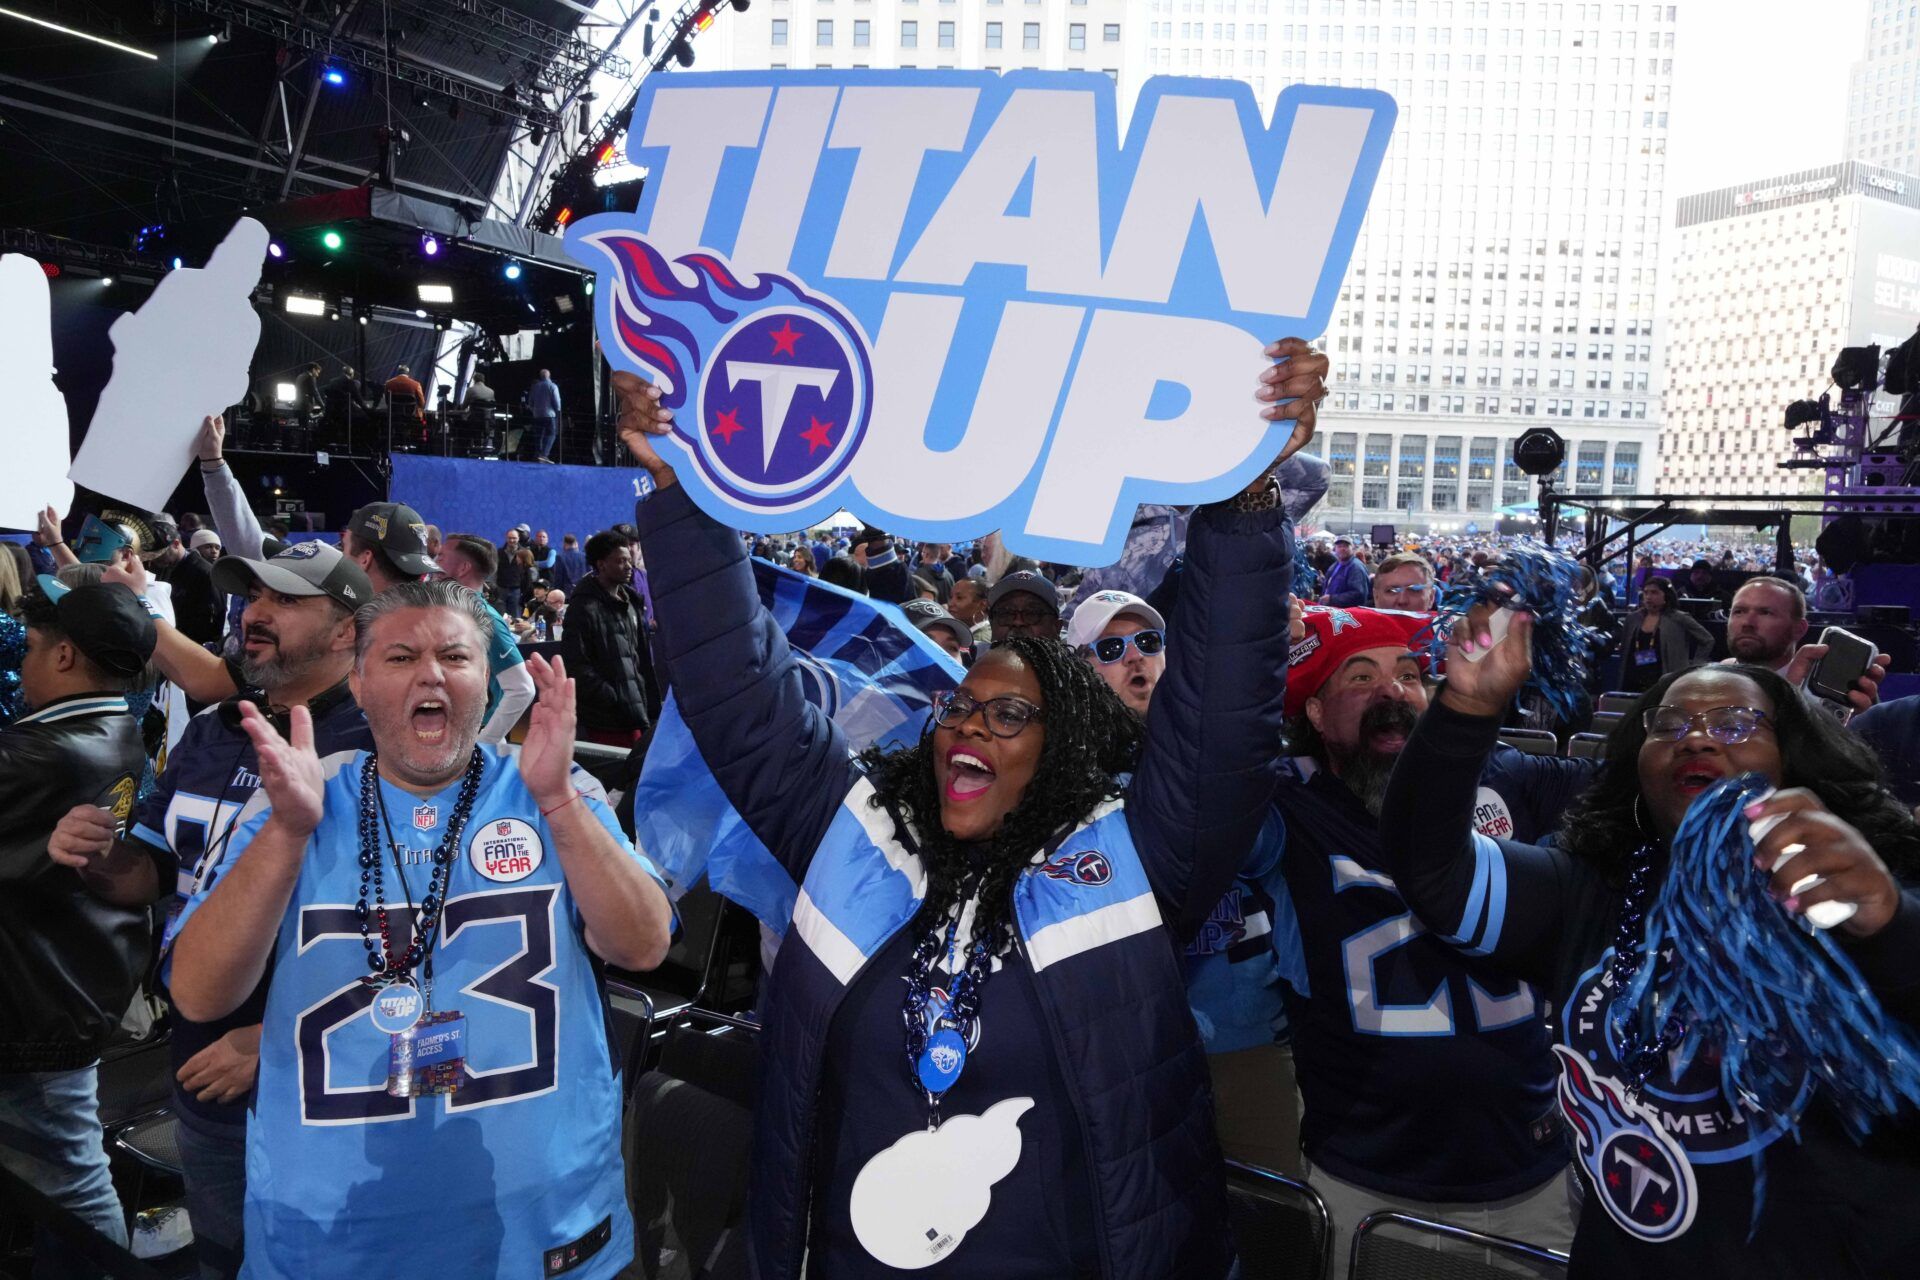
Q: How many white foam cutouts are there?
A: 3